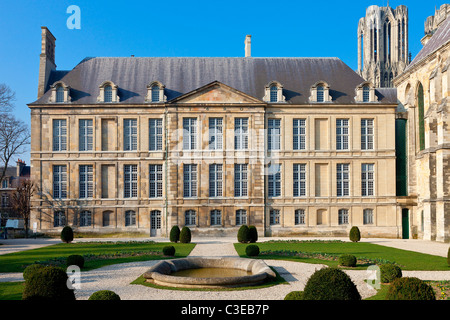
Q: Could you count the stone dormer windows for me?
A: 6